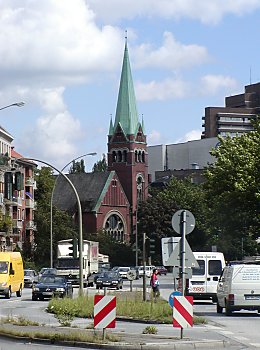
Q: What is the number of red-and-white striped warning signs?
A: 2